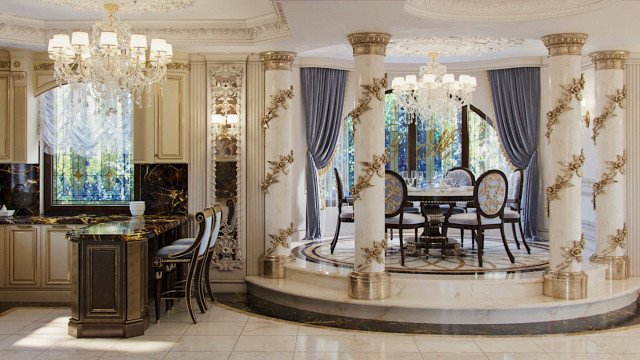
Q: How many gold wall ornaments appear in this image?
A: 12